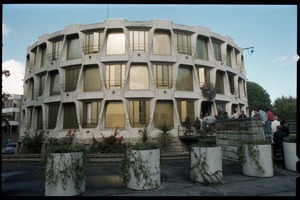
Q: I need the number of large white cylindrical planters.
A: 5